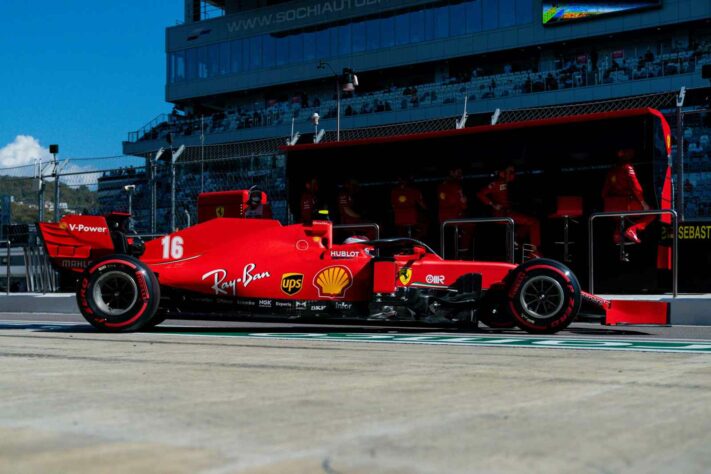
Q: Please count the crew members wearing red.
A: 6